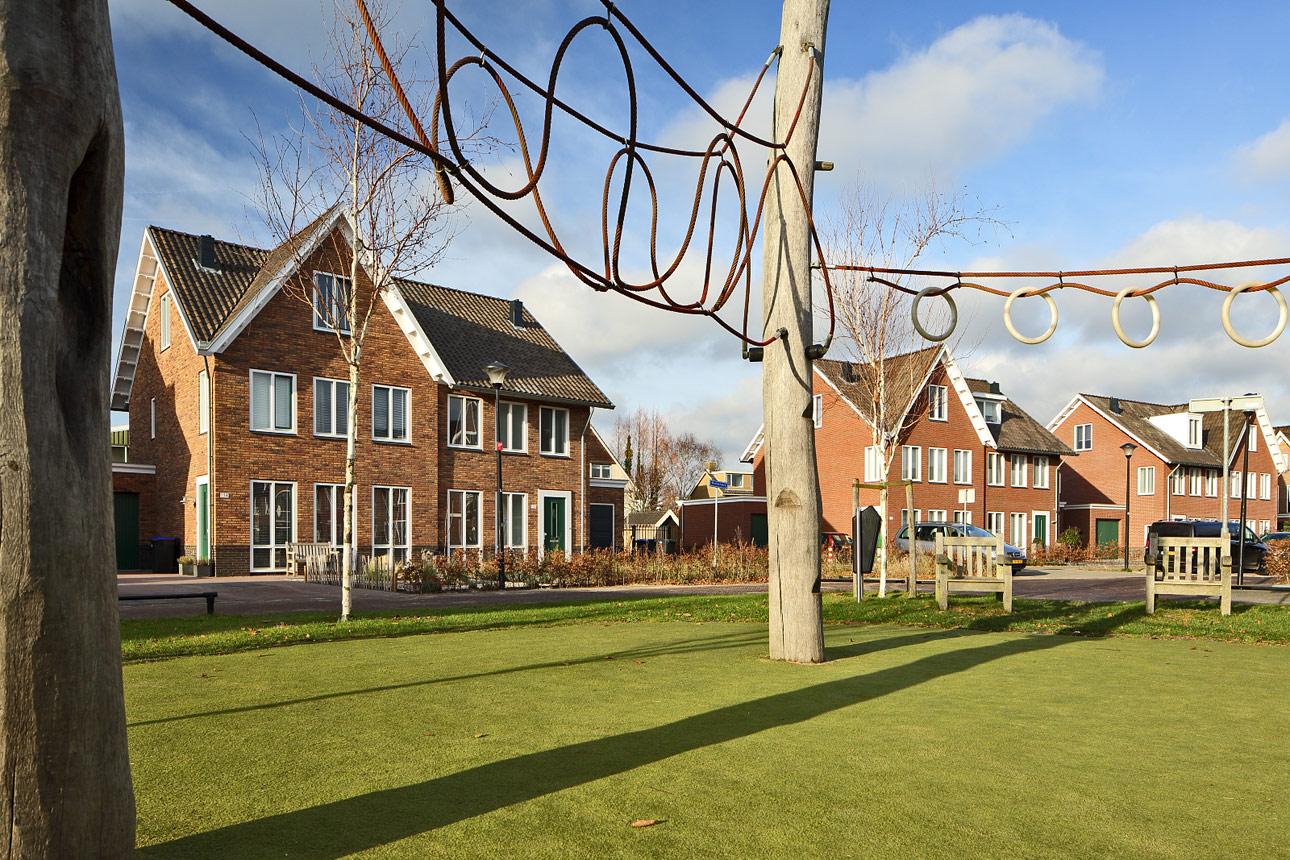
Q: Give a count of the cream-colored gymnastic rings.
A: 3